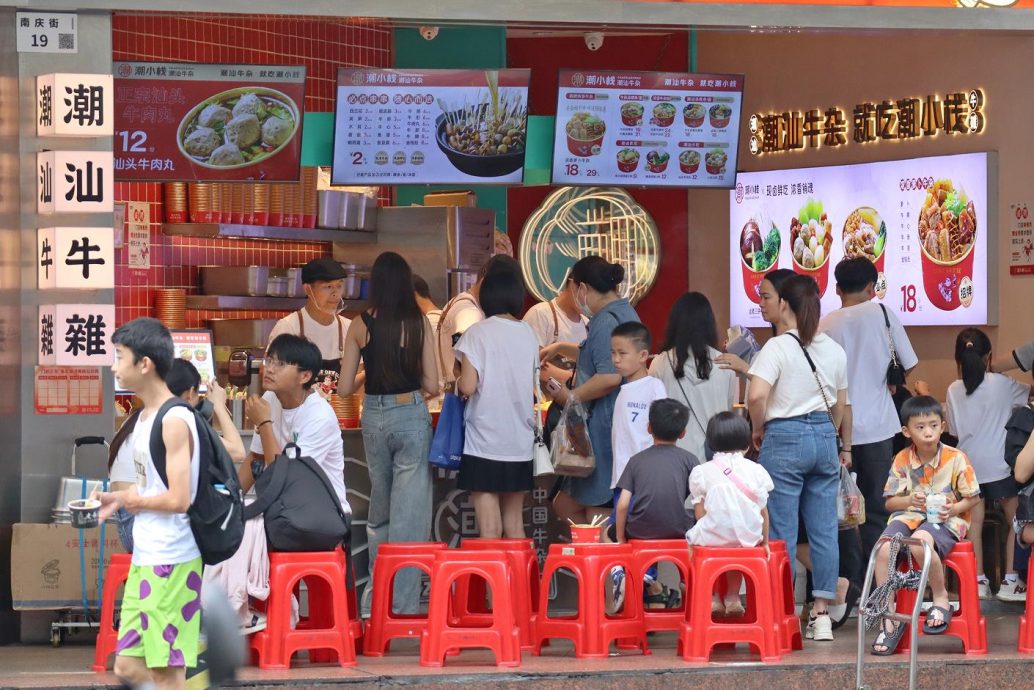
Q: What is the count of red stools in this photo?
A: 12